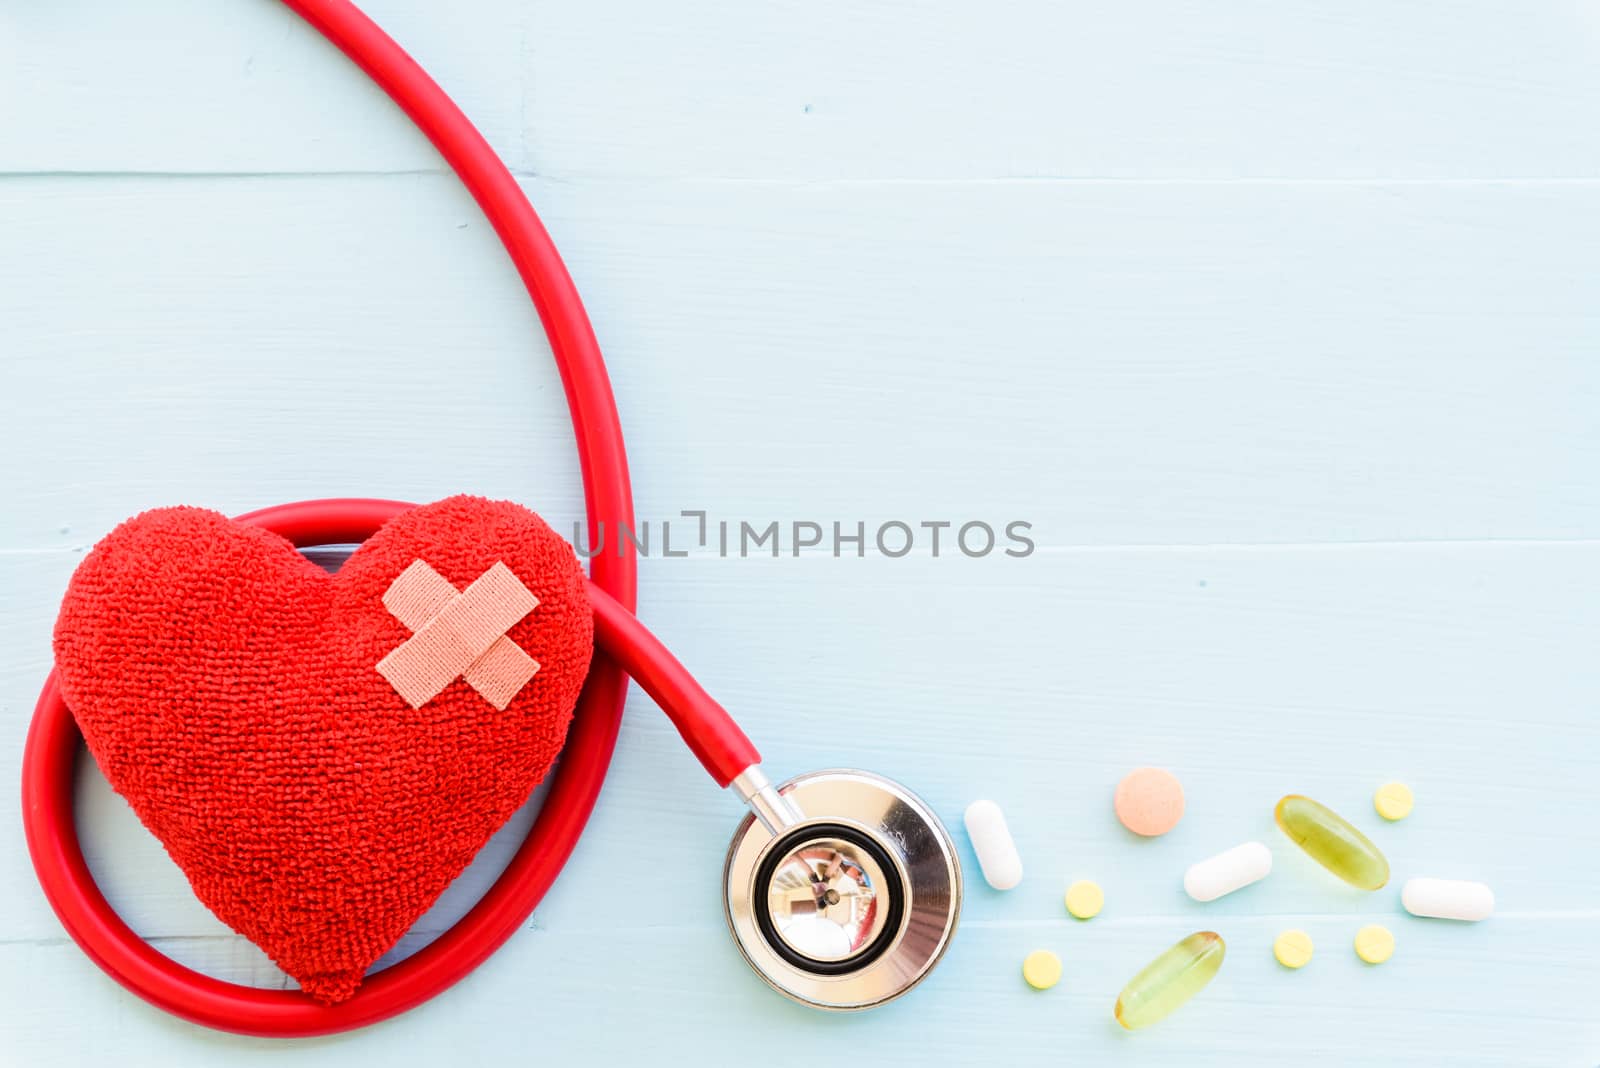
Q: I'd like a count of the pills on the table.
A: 11